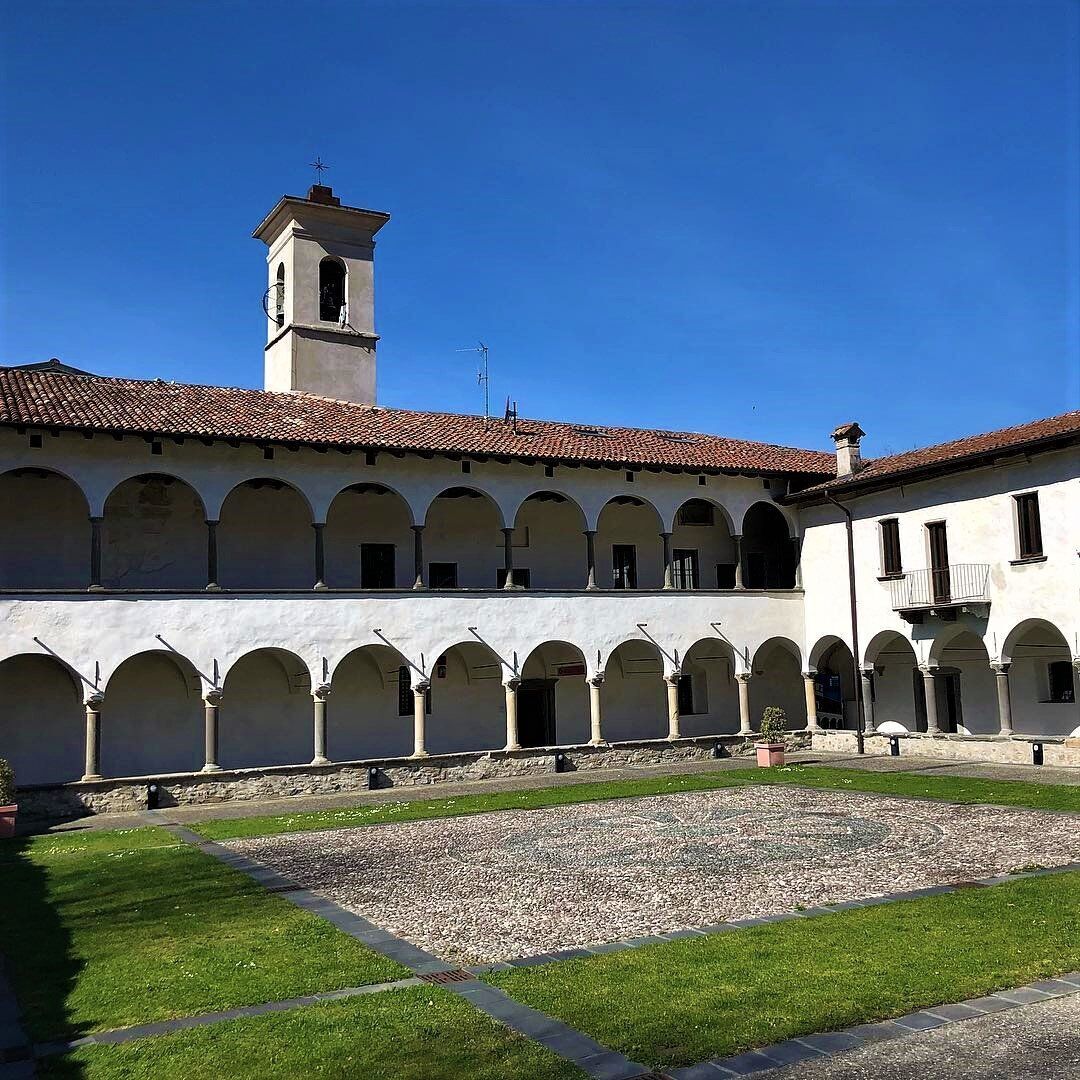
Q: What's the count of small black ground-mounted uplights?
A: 6